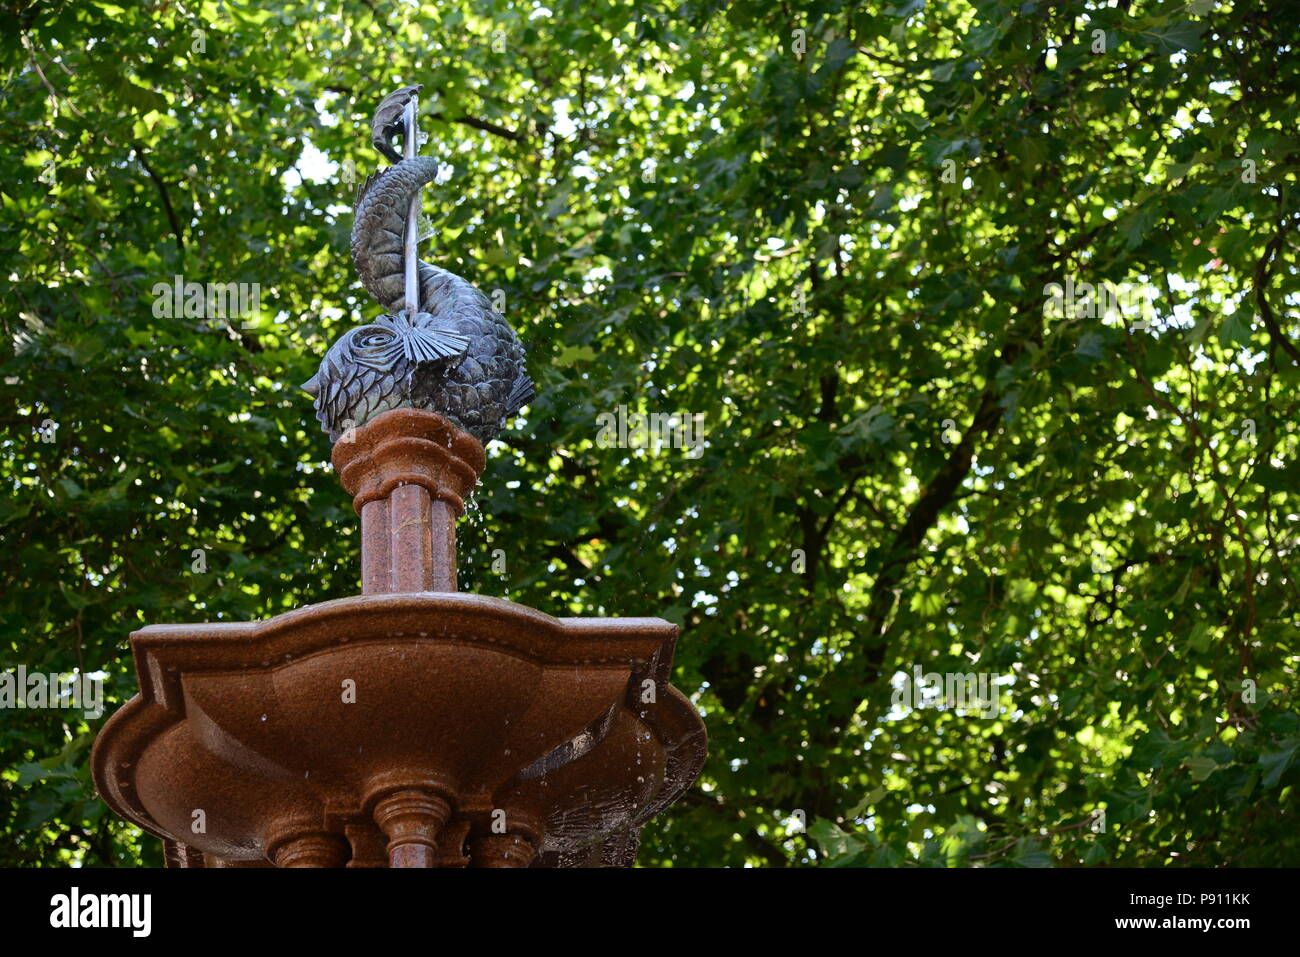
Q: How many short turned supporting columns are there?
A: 3